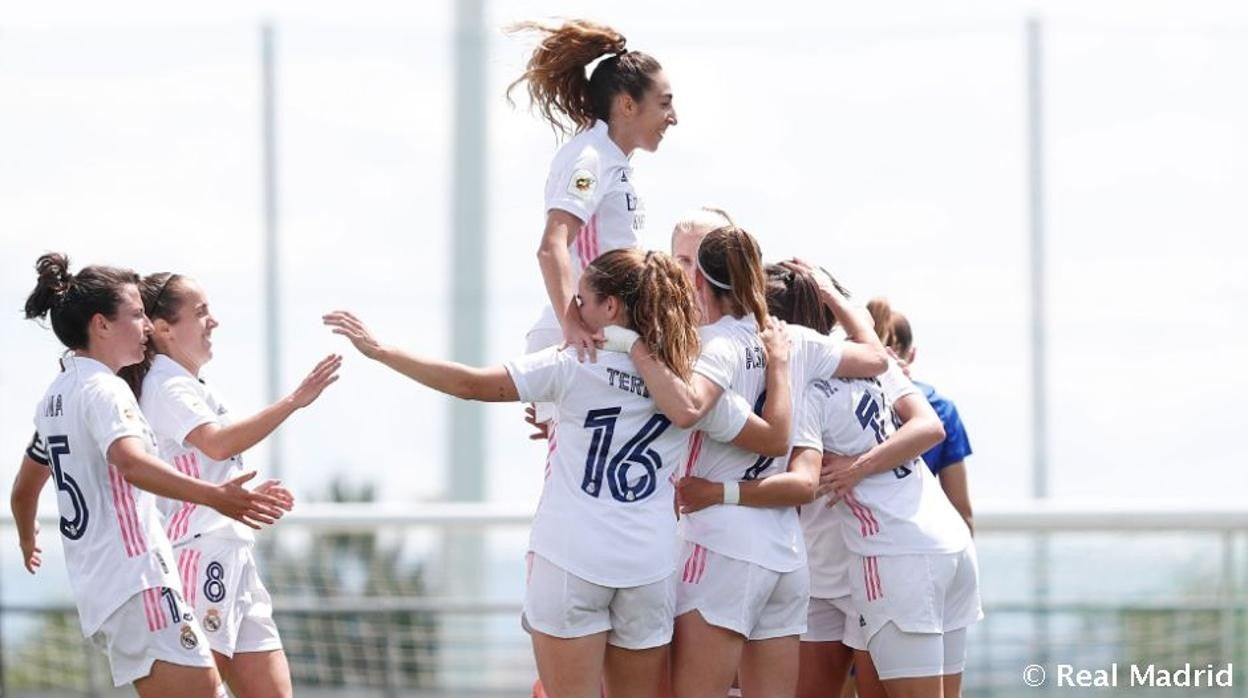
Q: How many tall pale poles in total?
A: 3